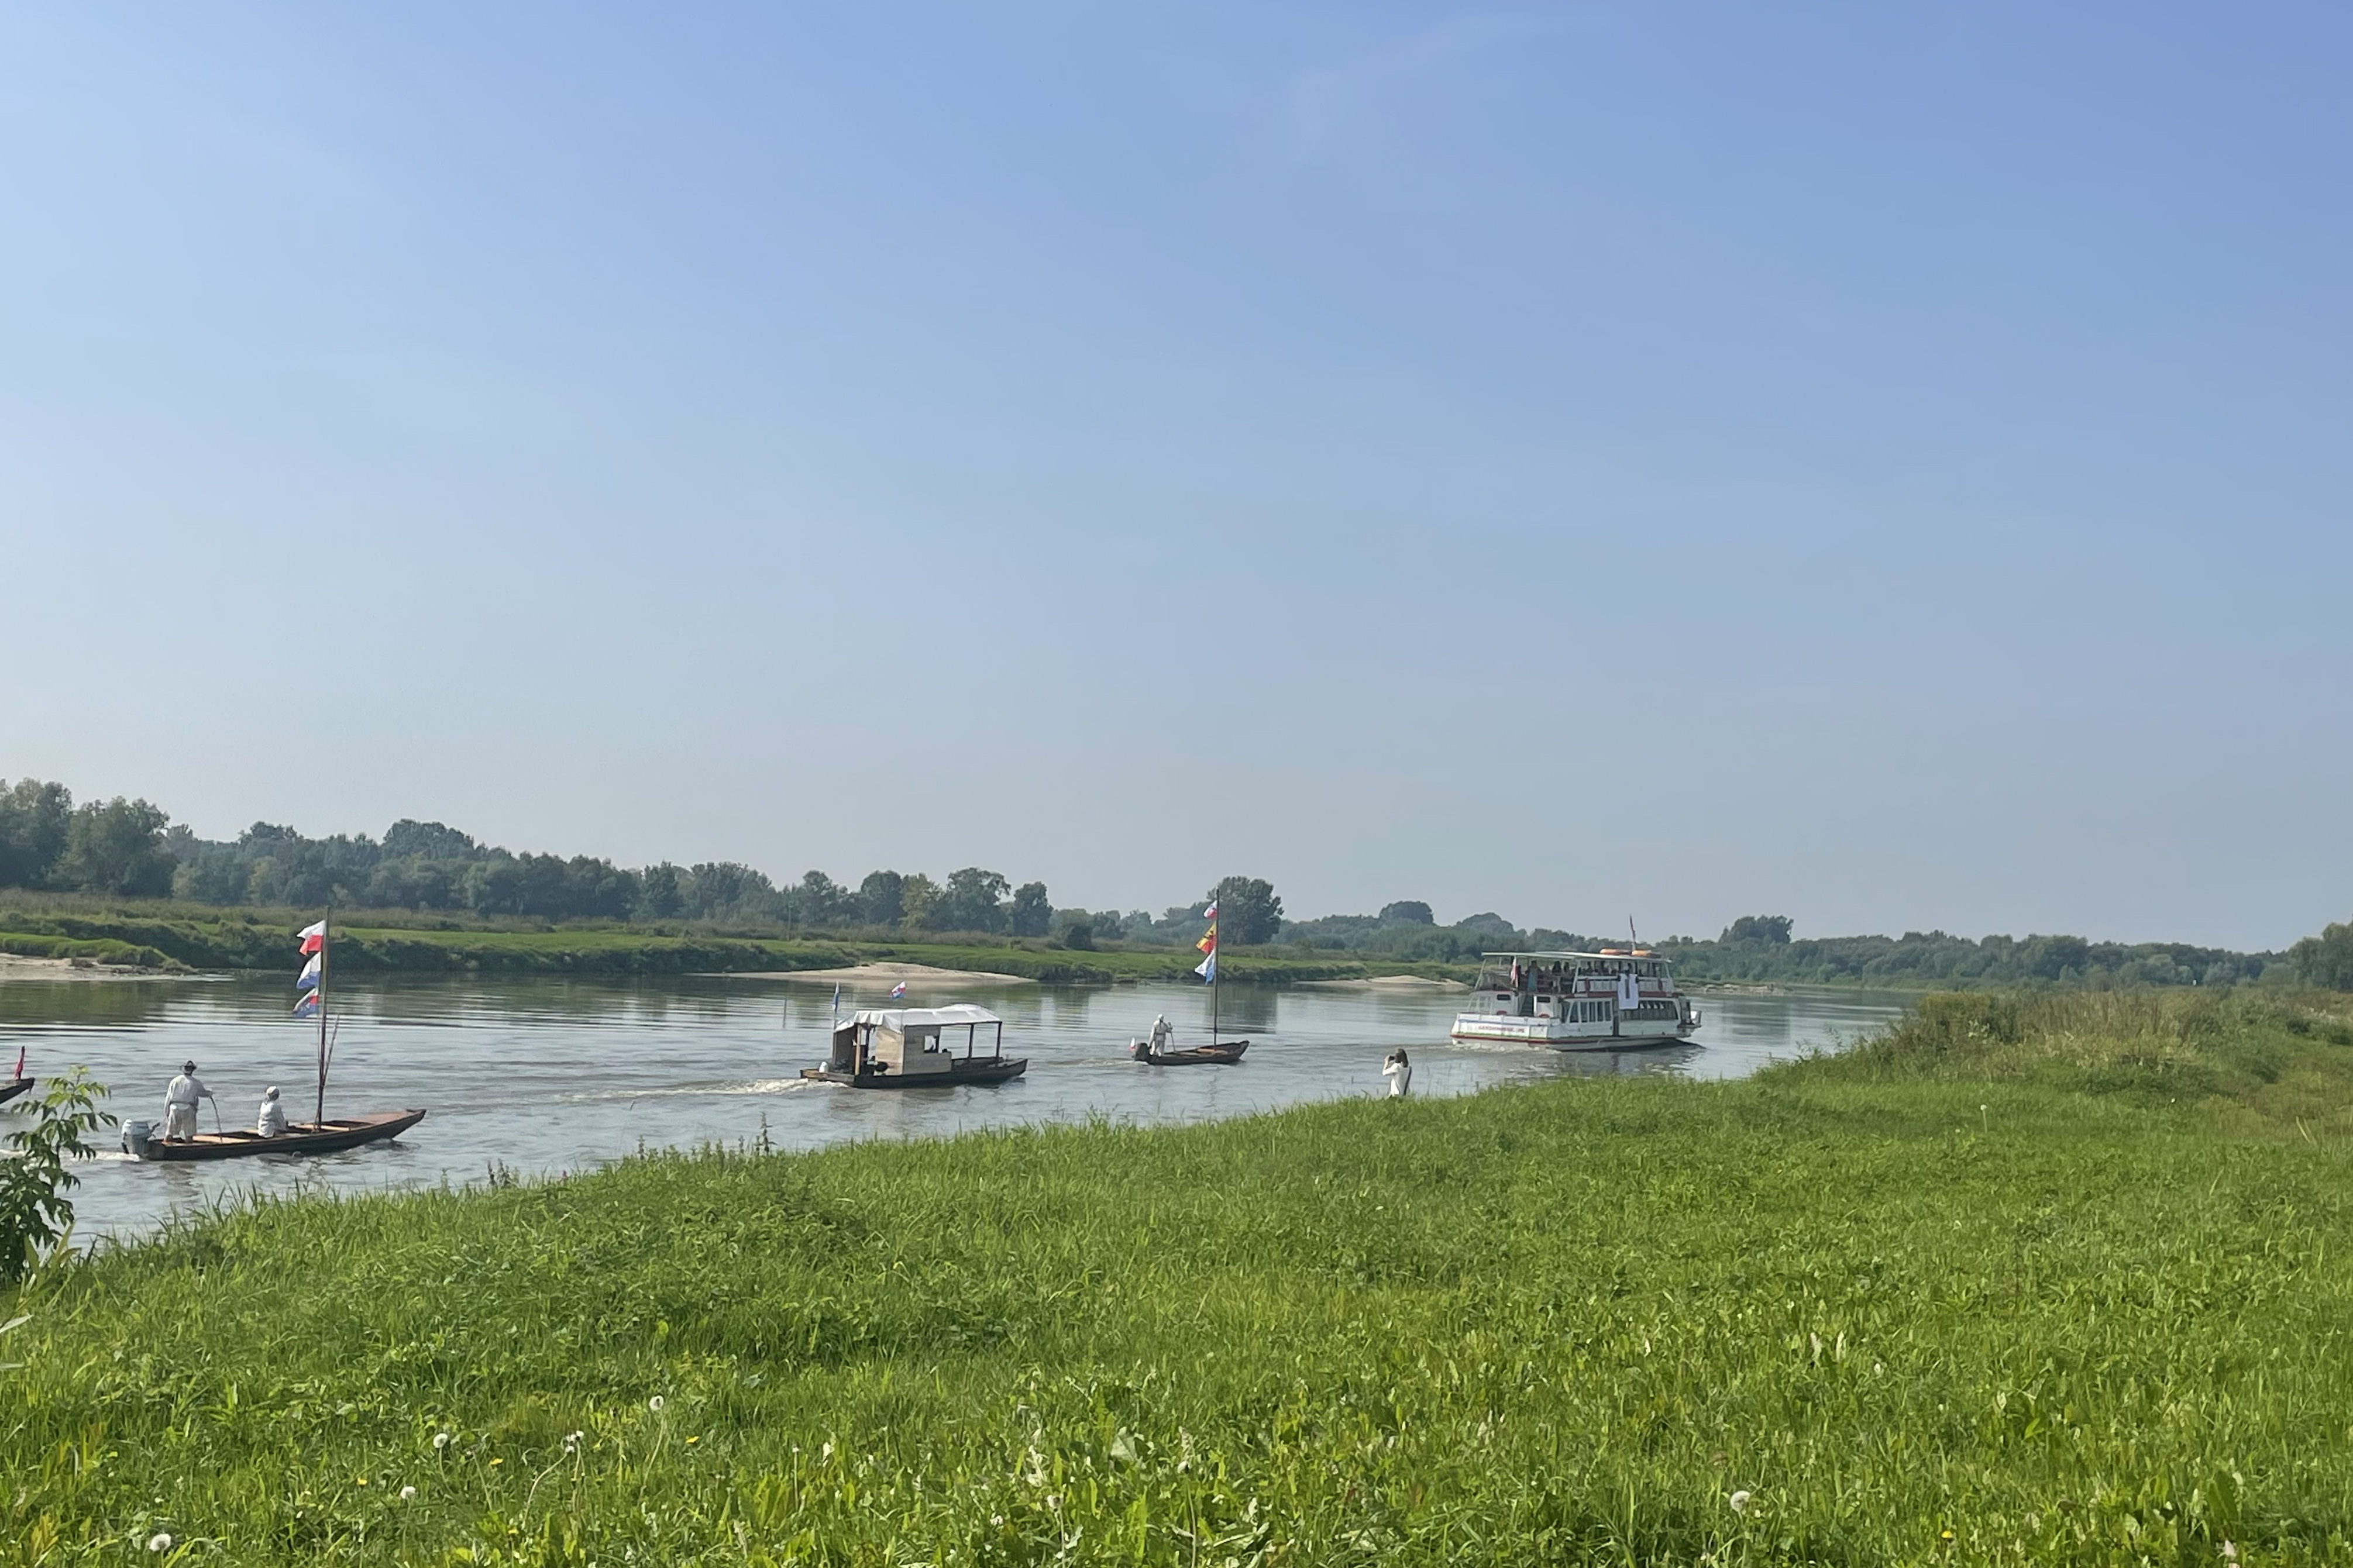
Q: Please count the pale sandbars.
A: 3